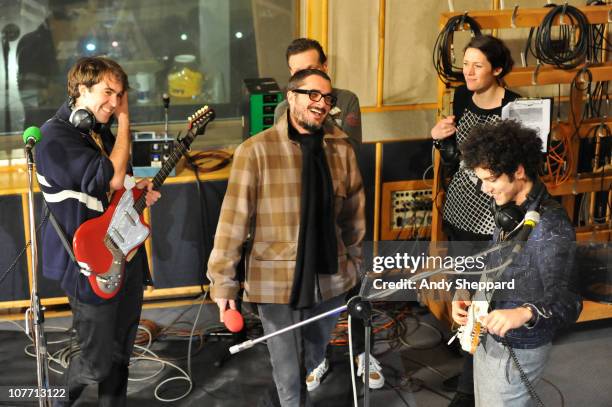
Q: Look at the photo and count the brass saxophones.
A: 0